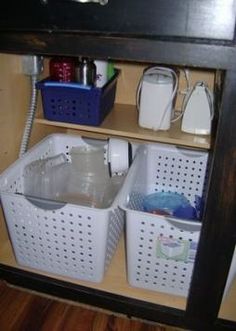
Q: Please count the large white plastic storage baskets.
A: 2